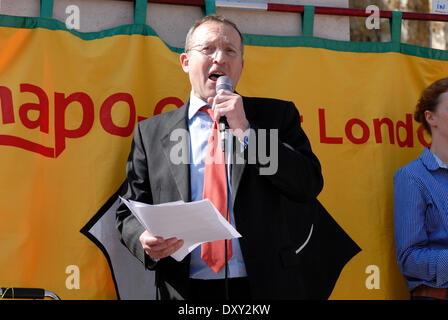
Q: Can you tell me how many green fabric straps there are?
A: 5